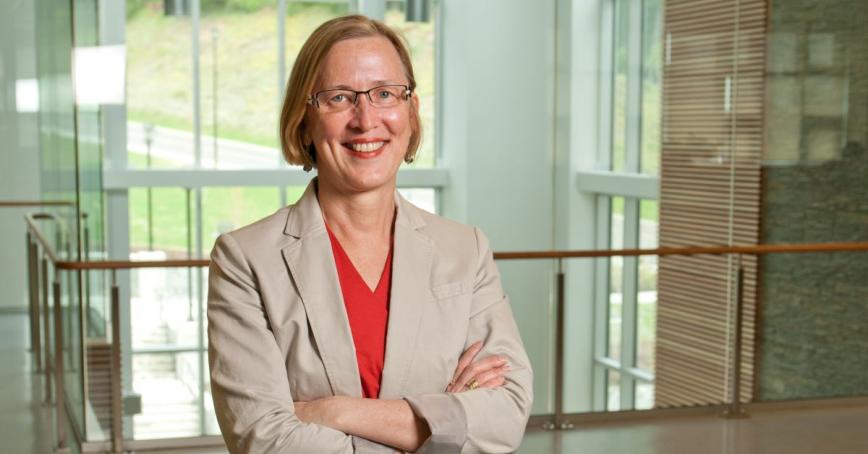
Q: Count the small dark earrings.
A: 2